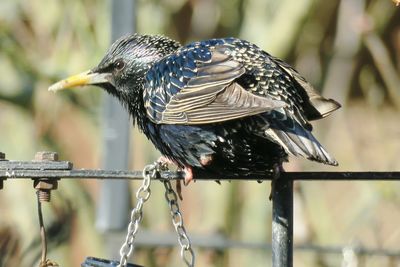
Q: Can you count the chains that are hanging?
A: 2